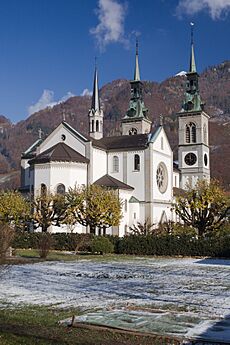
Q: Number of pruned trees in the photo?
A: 4